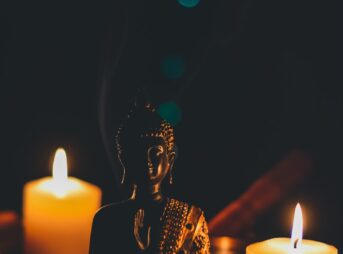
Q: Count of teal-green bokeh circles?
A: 3